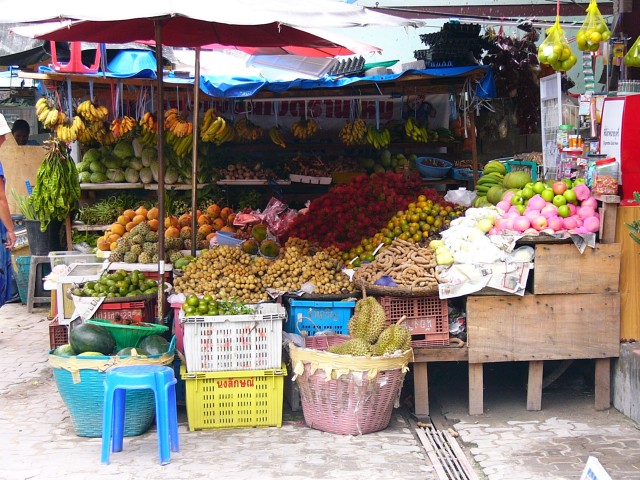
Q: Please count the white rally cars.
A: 0